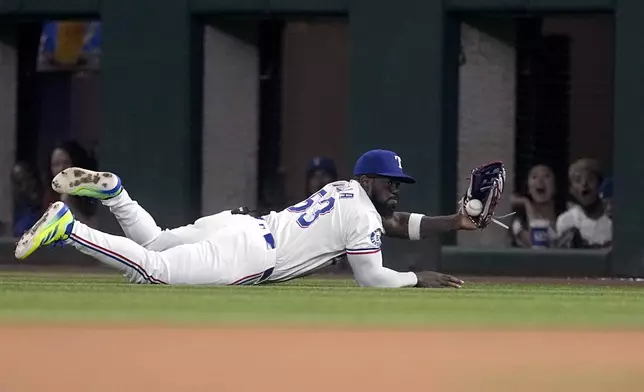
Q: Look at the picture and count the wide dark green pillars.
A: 3